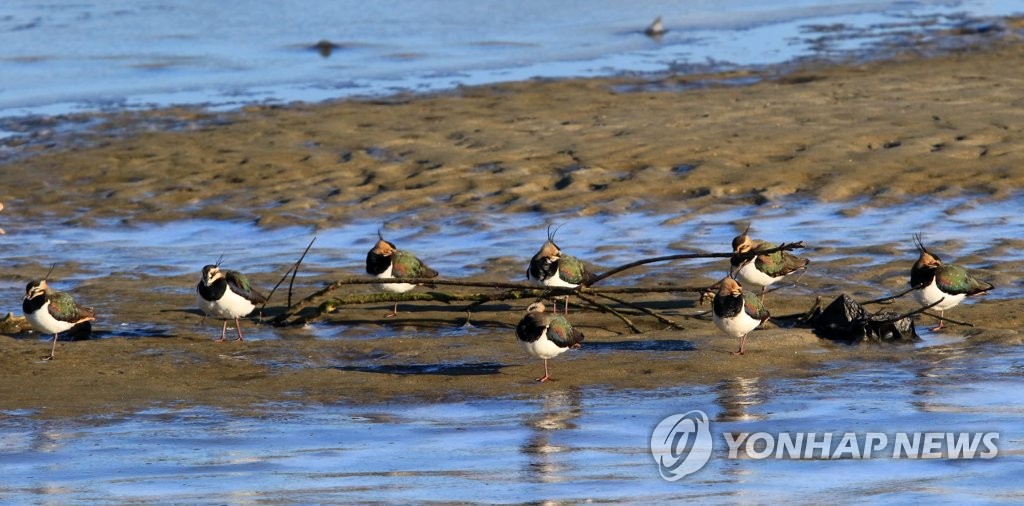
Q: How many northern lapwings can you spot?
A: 8